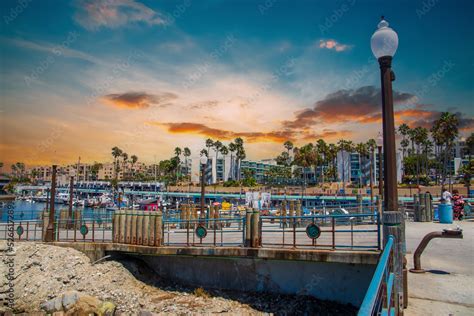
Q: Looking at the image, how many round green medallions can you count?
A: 4